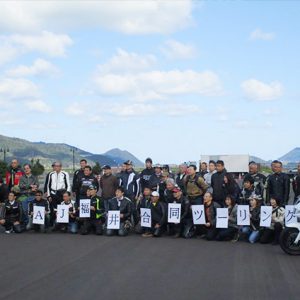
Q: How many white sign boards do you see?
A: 11